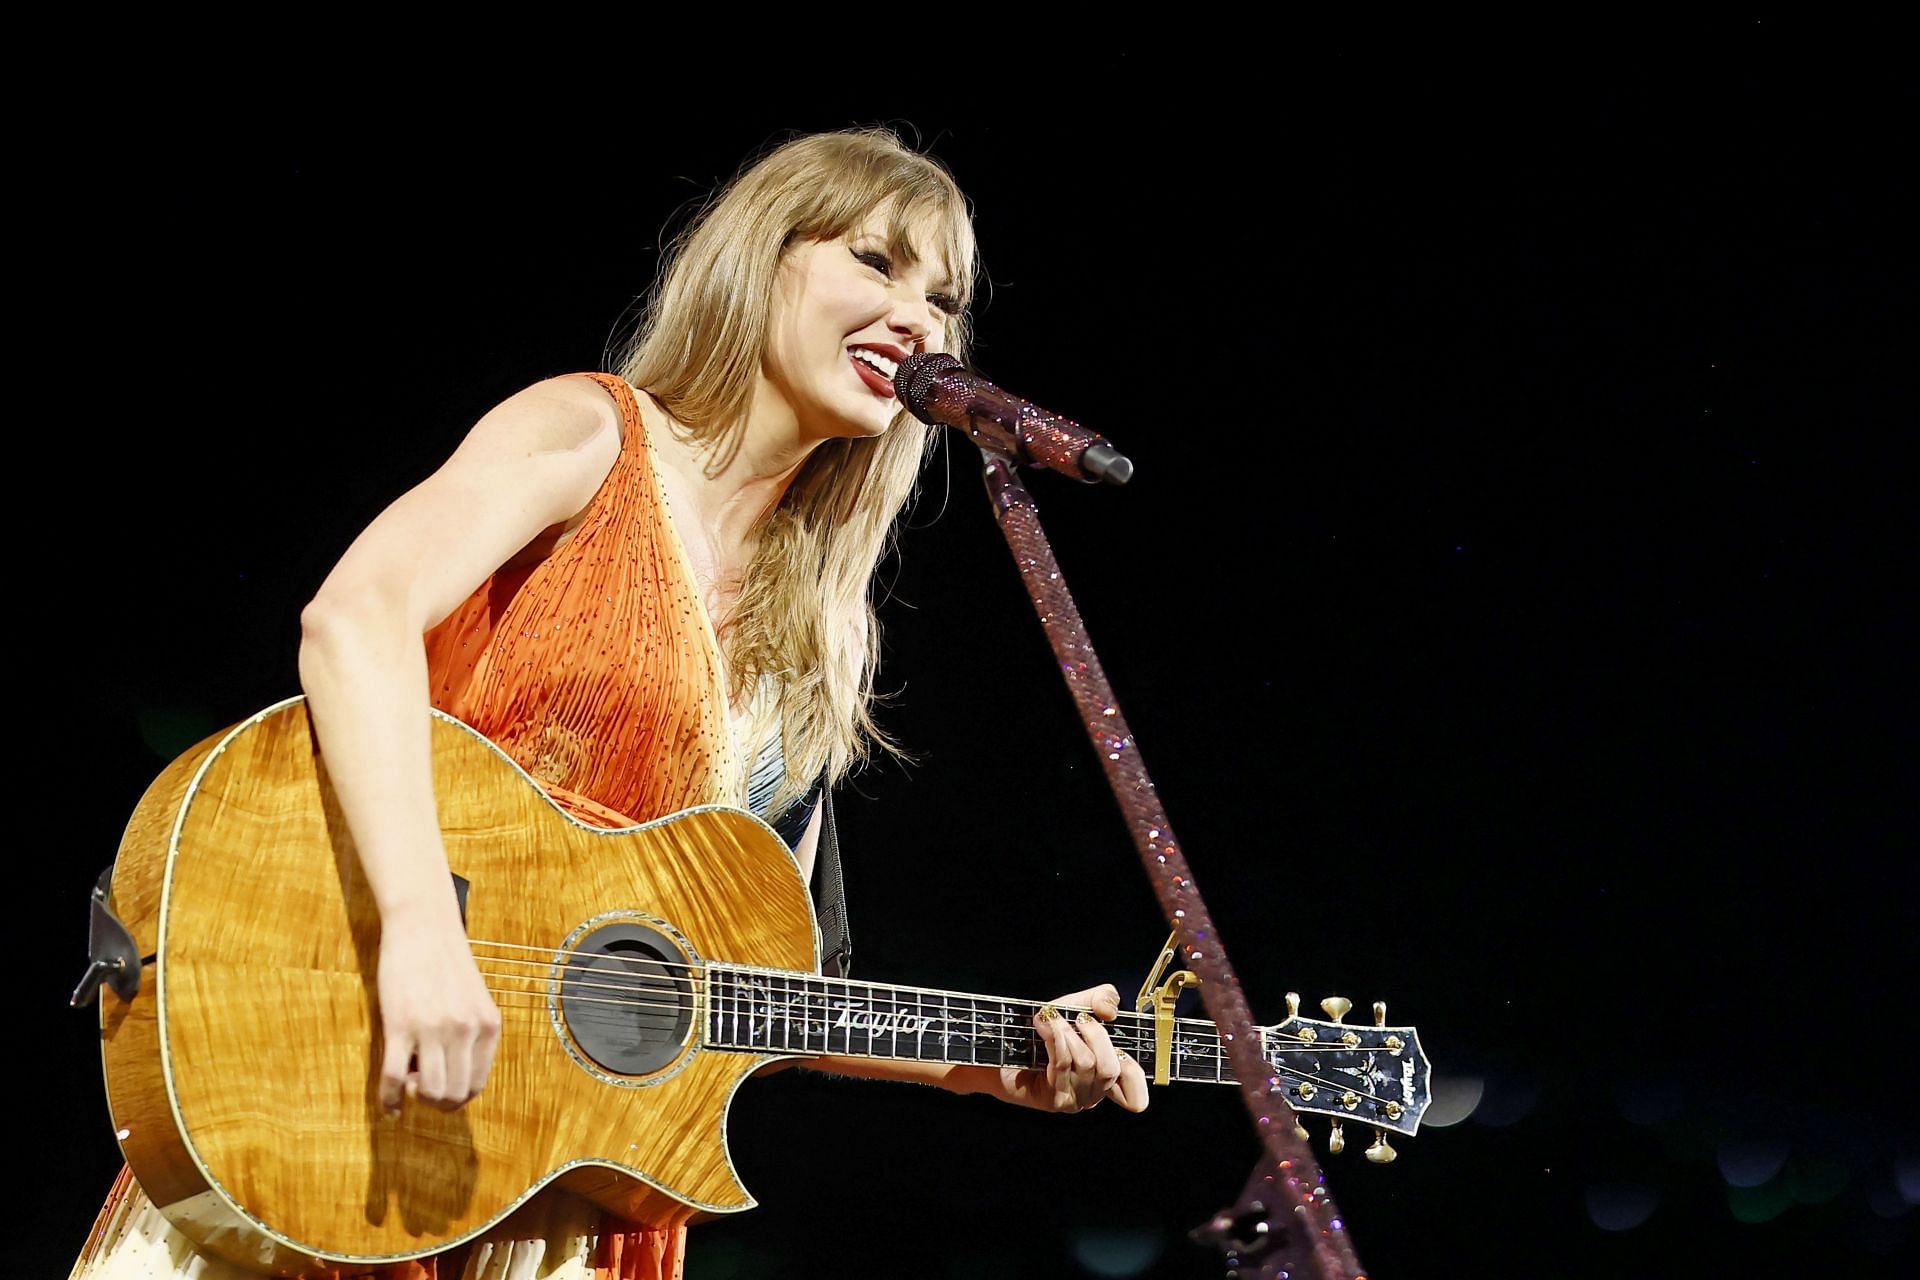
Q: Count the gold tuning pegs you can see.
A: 6